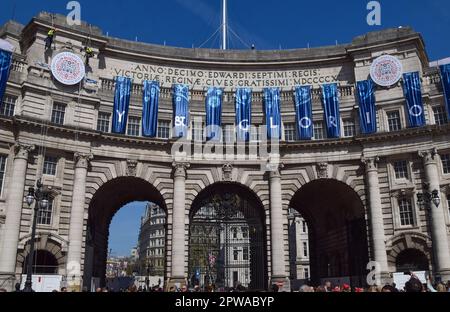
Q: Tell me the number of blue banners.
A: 12